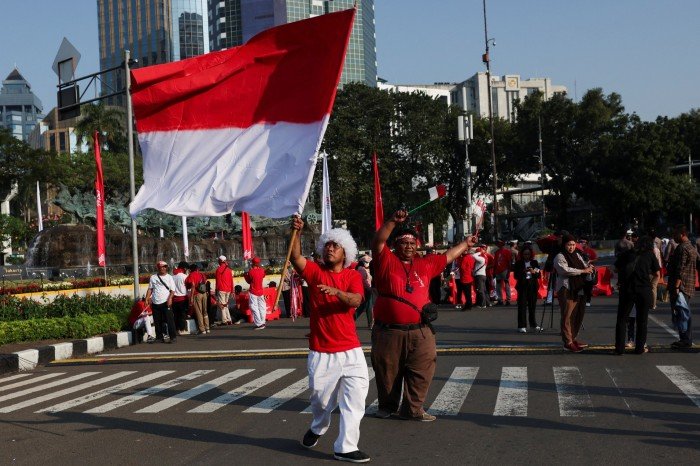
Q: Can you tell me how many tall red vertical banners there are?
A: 3